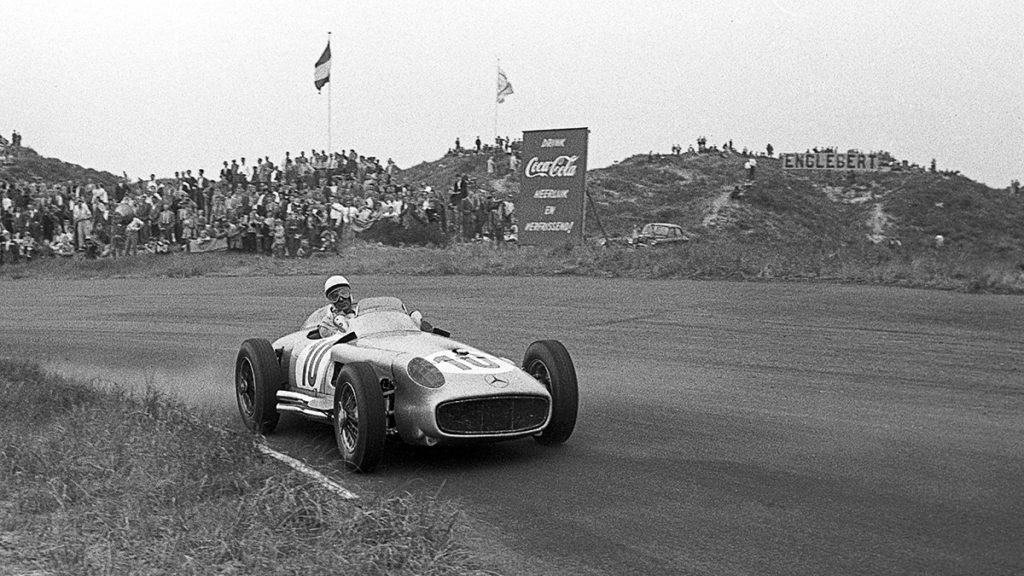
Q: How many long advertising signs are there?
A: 2